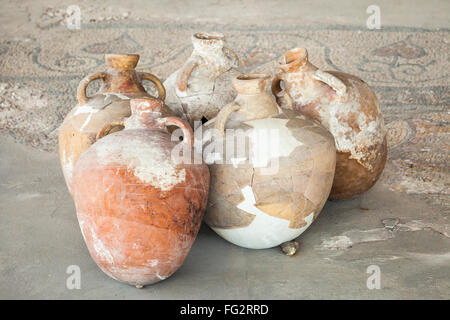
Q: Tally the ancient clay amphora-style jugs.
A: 5